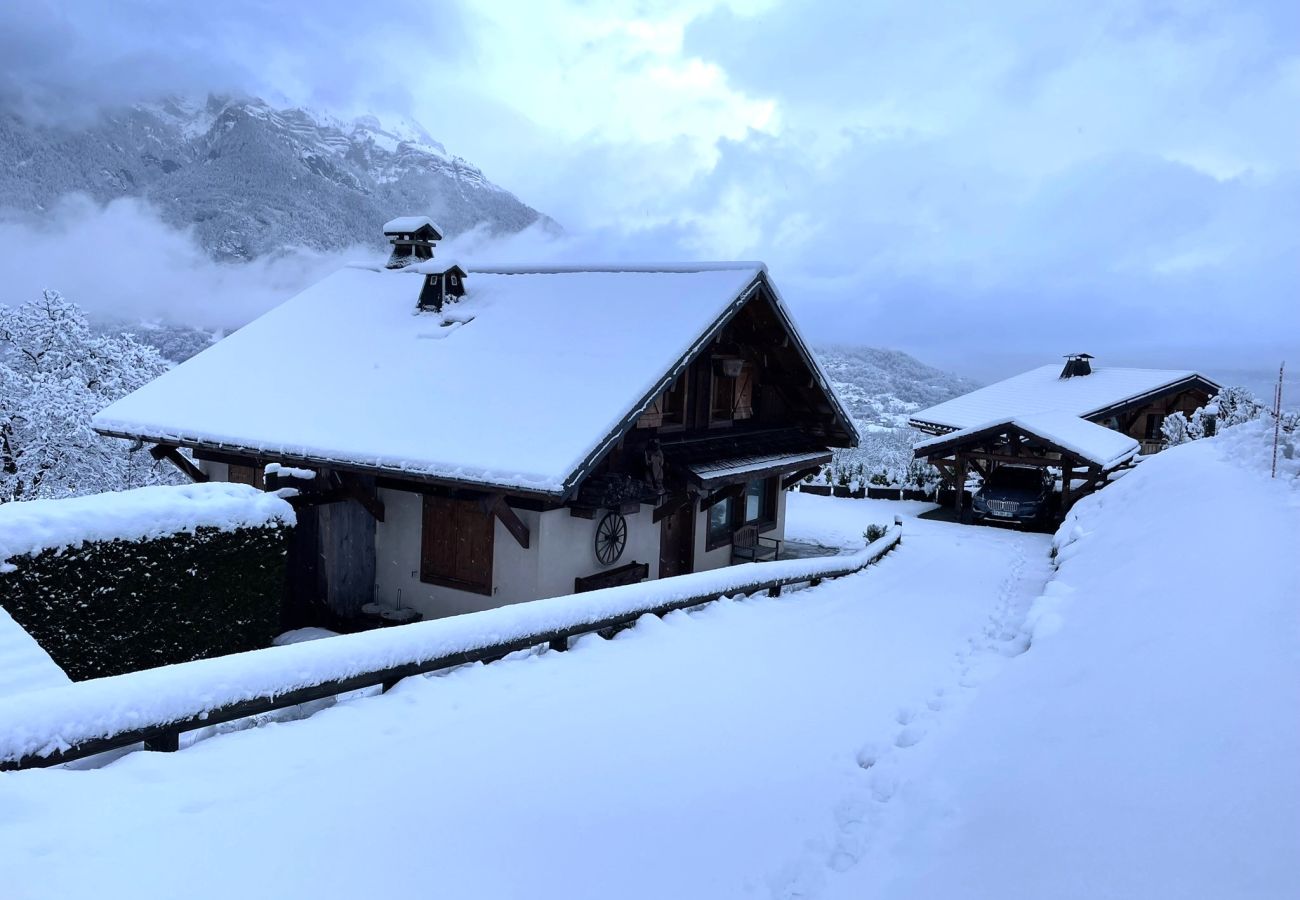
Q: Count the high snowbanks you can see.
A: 1